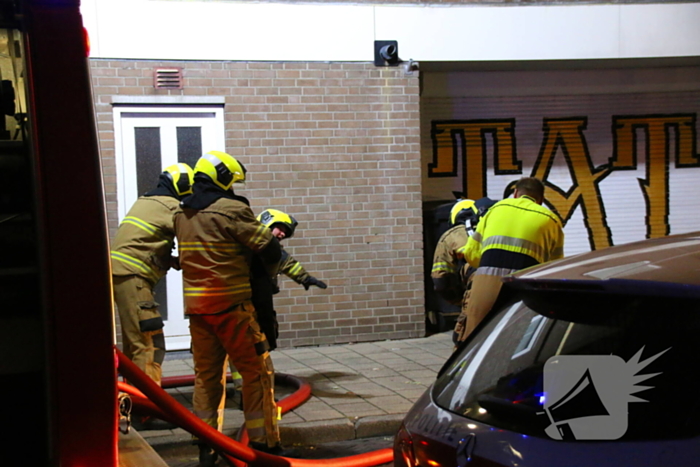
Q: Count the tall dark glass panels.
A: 2